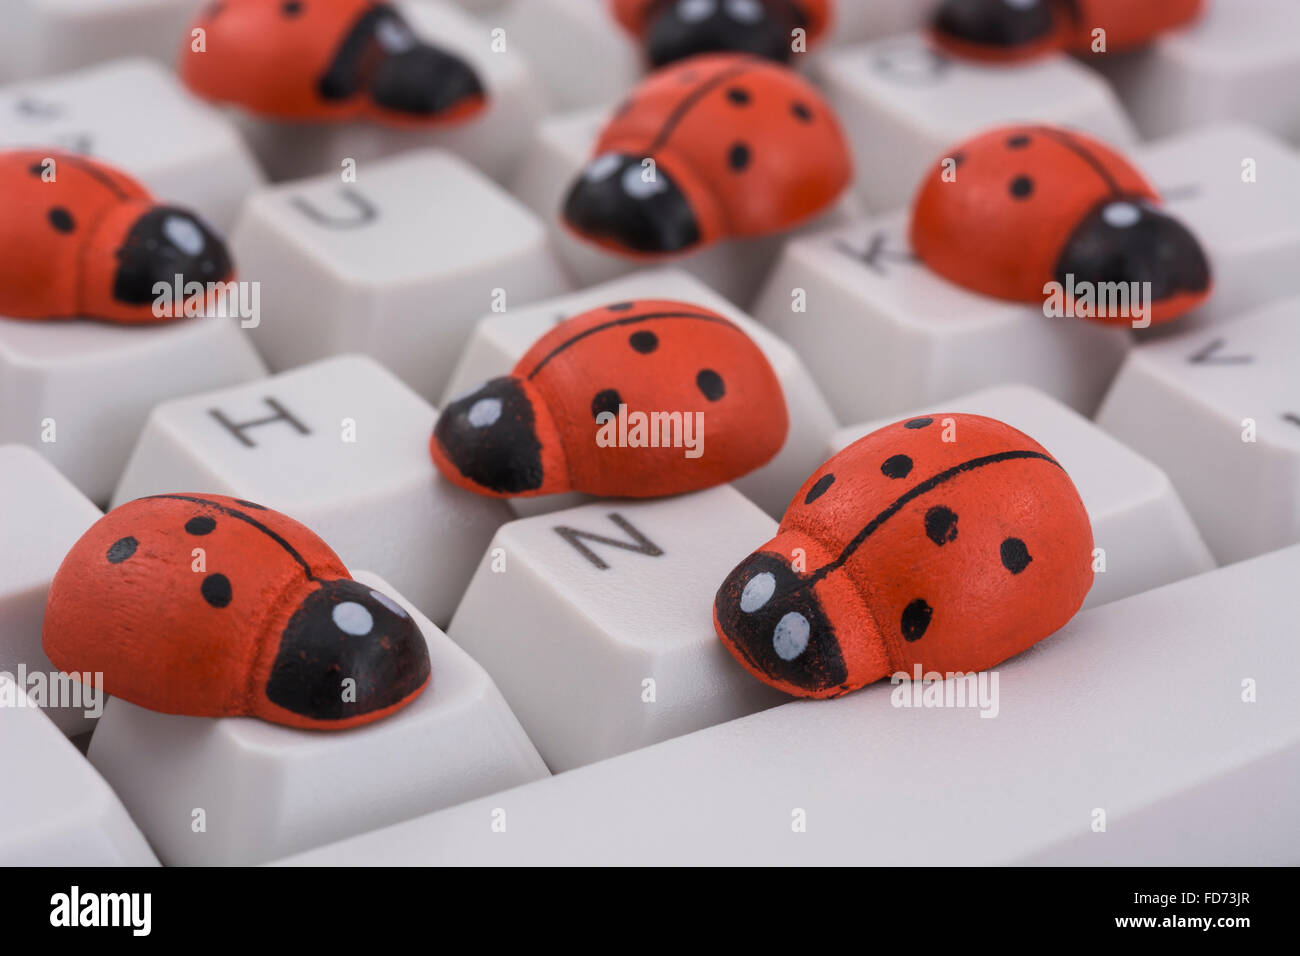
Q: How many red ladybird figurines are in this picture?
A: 9